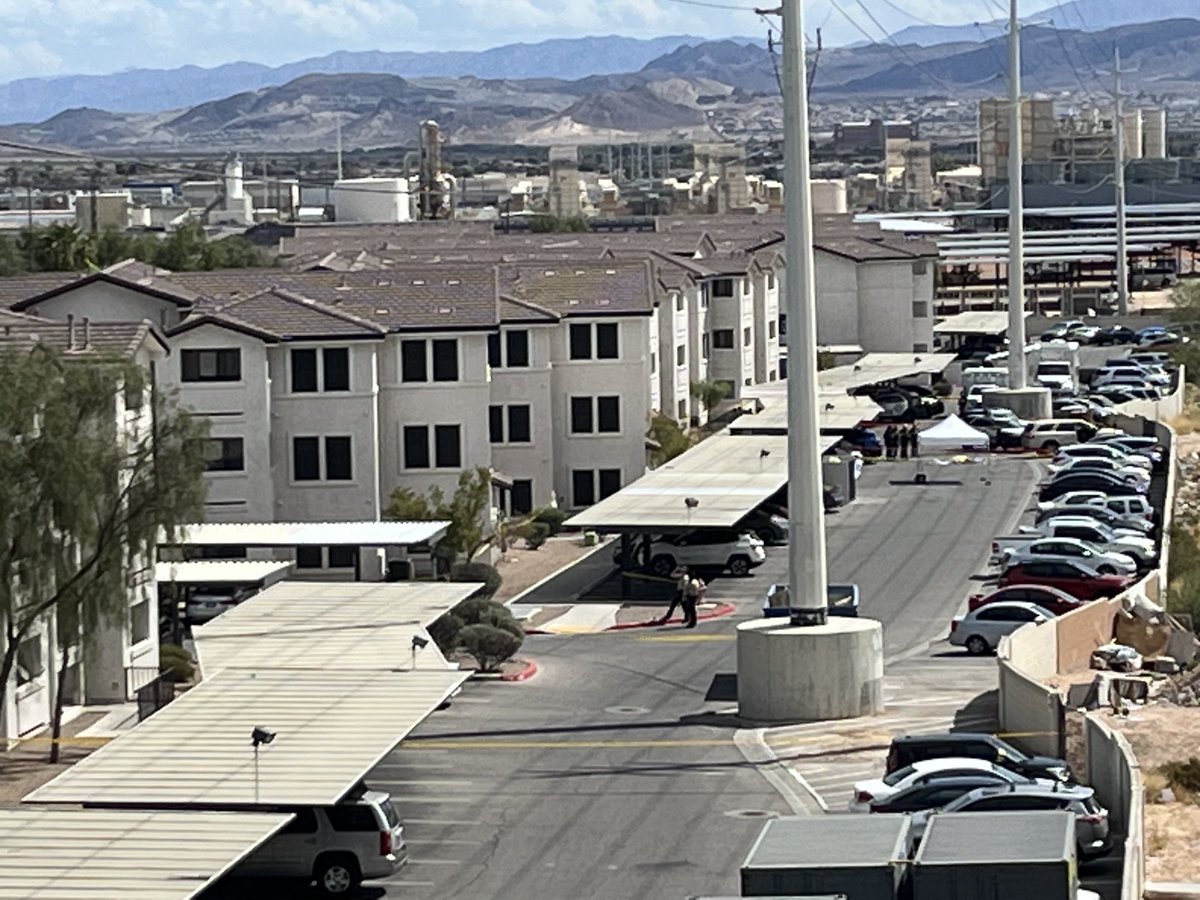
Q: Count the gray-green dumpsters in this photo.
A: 2